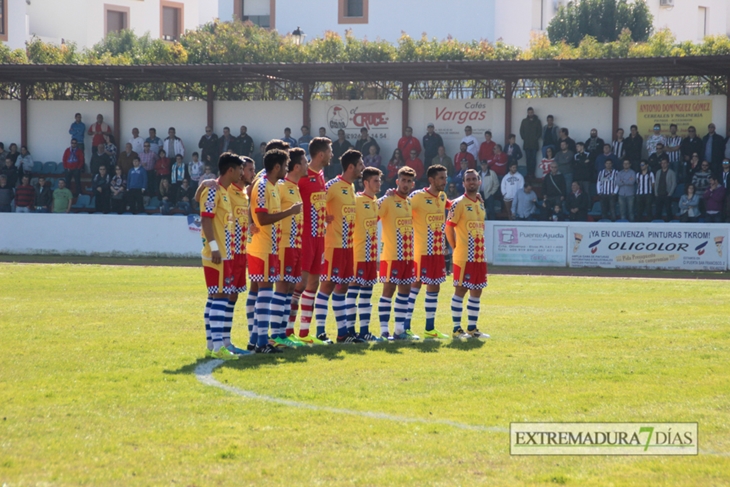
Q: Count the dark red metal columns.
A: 8